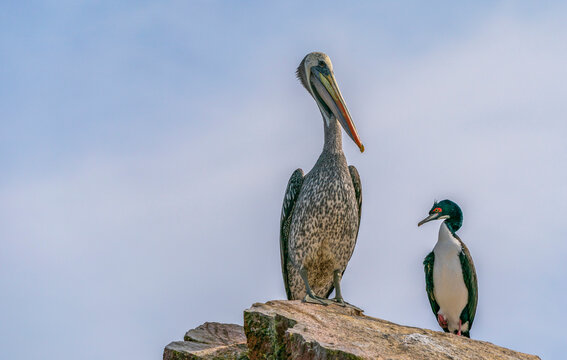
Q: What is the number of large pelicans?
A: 1